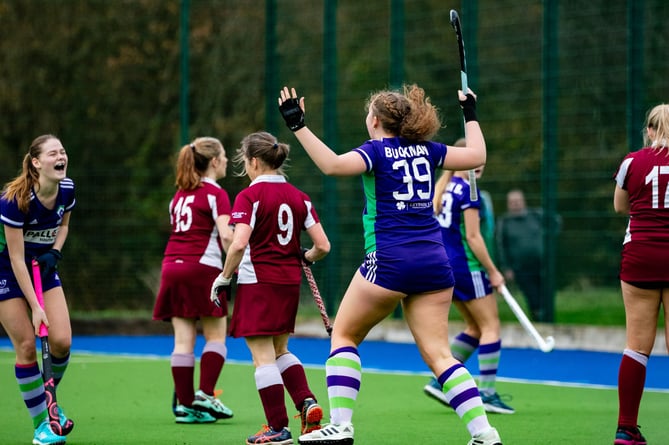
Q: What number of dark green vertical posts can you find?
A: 7